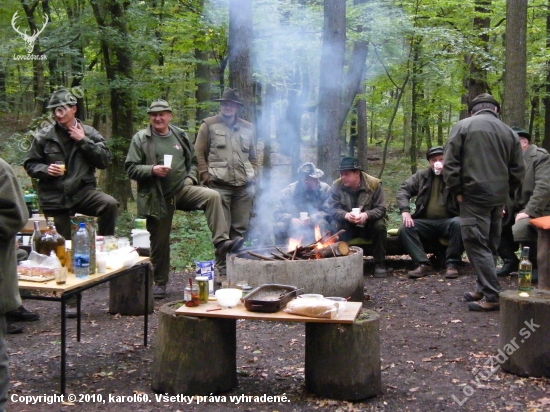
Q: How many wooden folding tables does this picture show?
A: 1